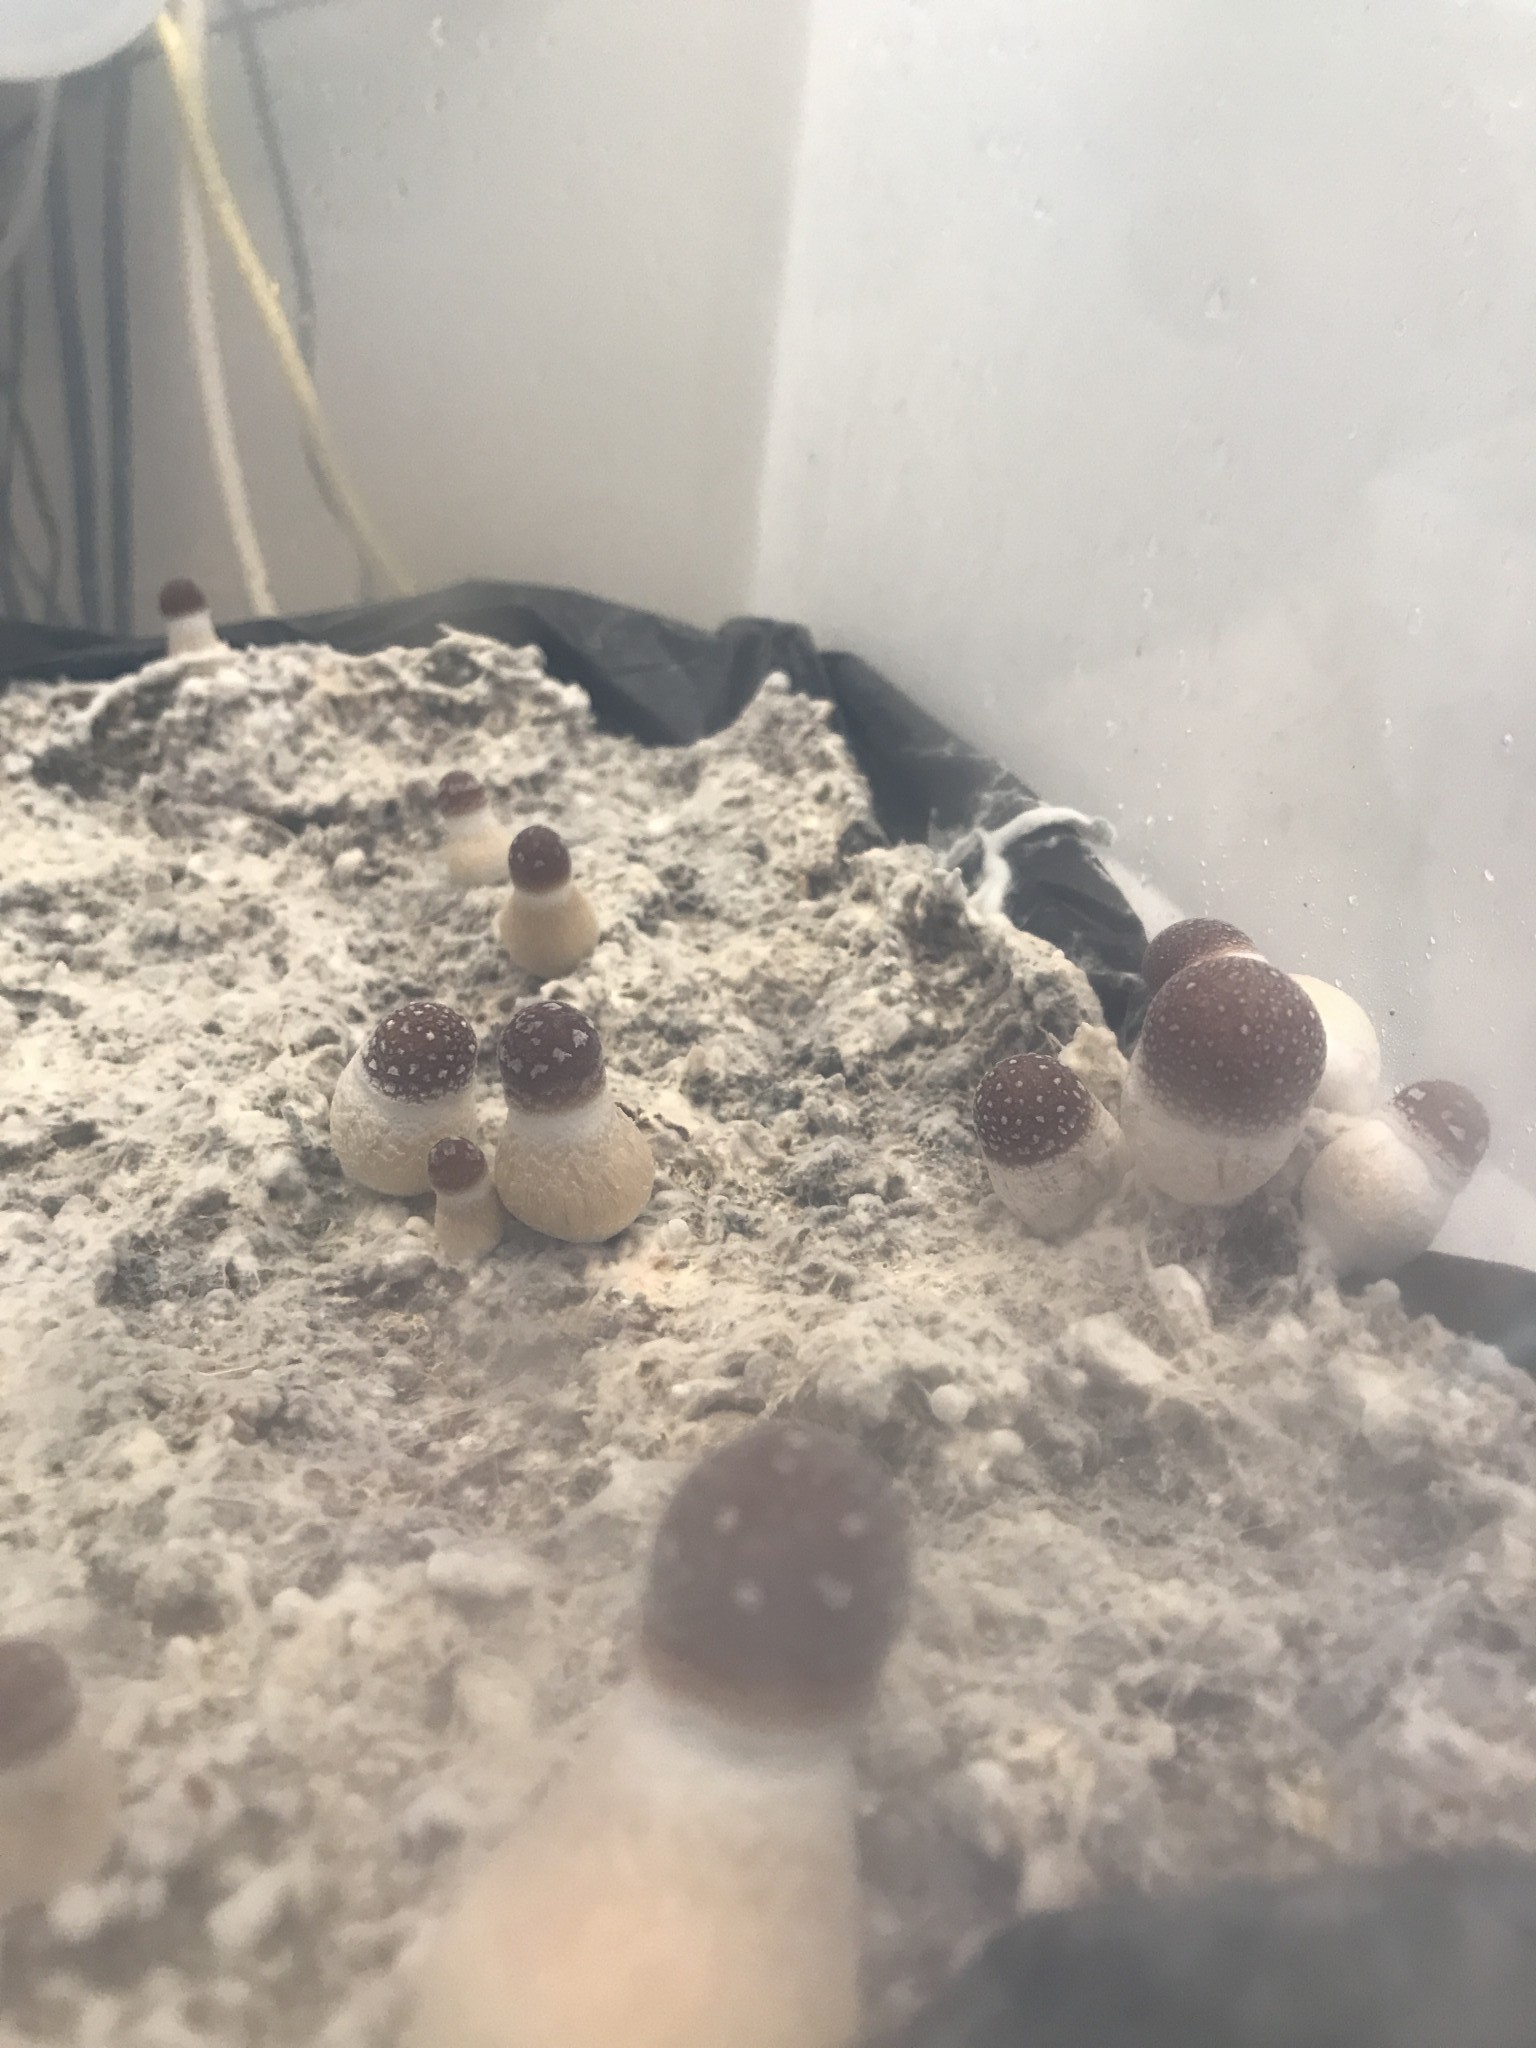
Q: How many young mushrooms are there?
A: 12